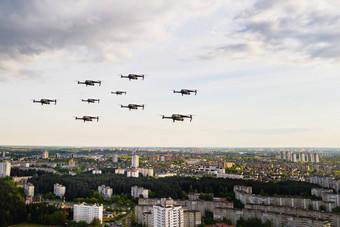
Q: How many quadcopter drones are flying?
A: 9